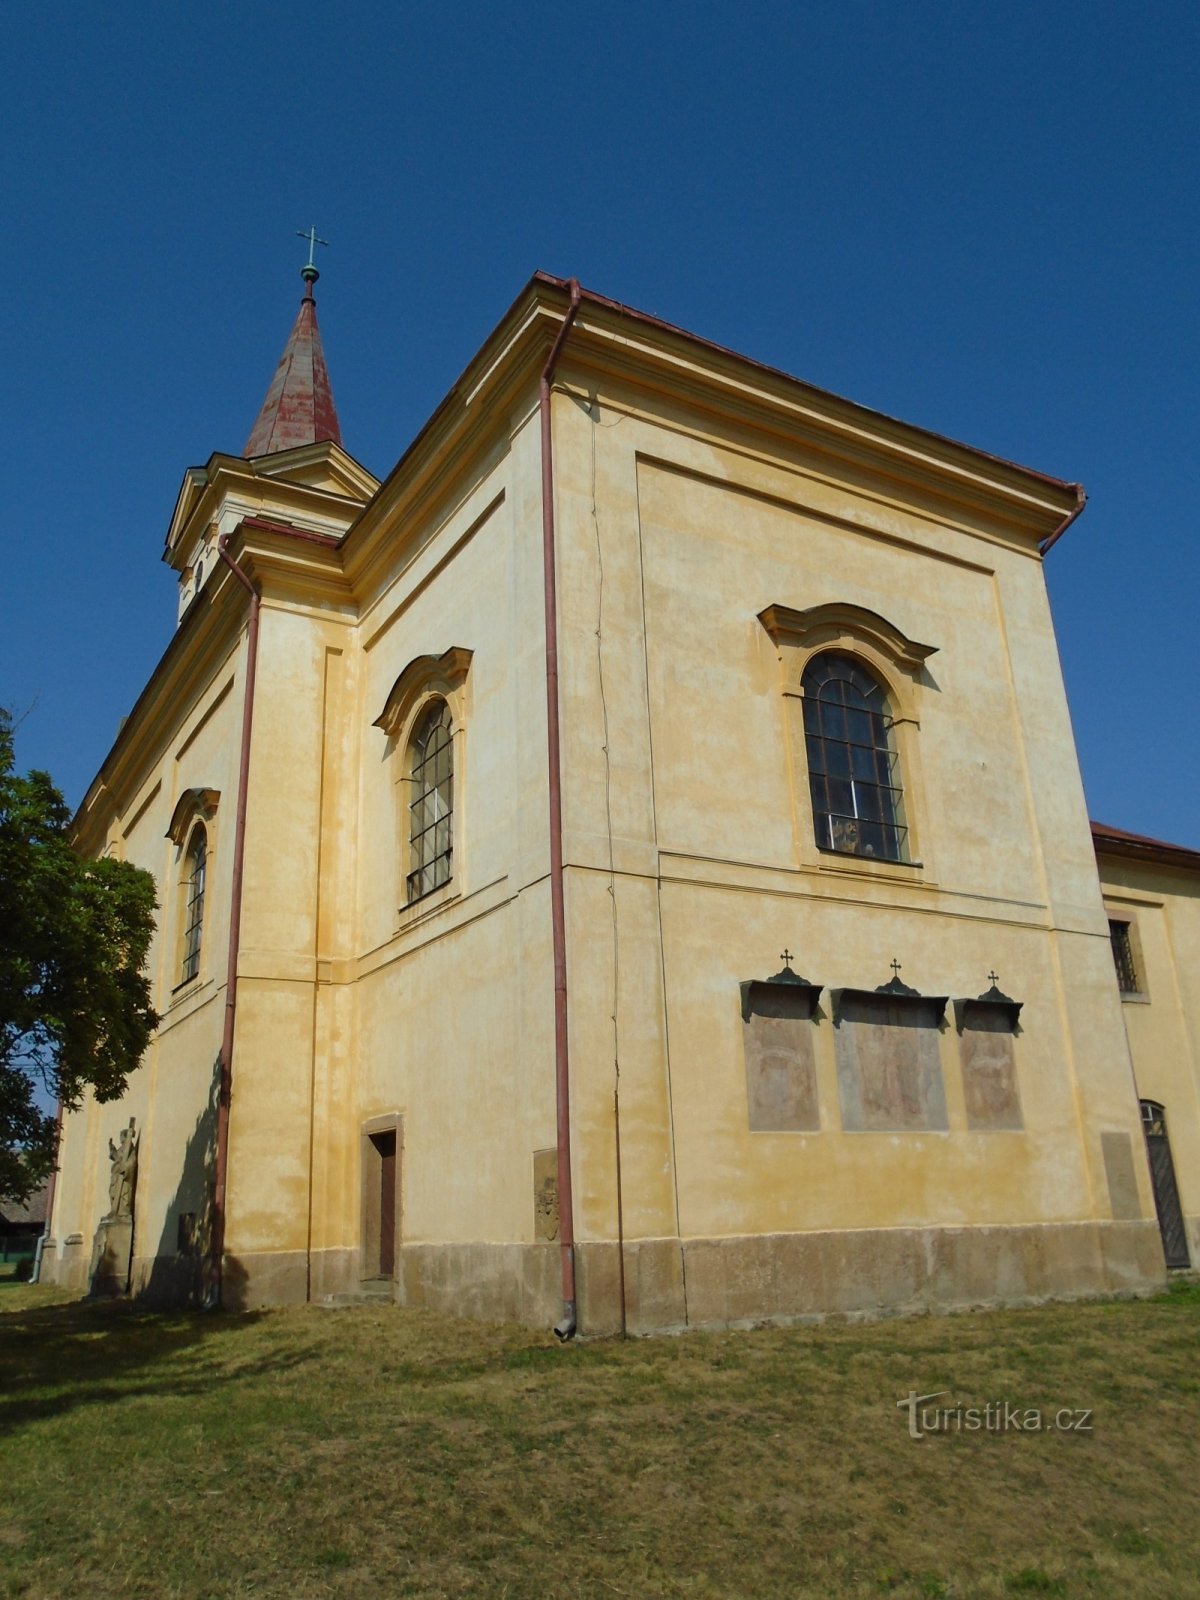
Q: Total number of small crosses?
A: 3